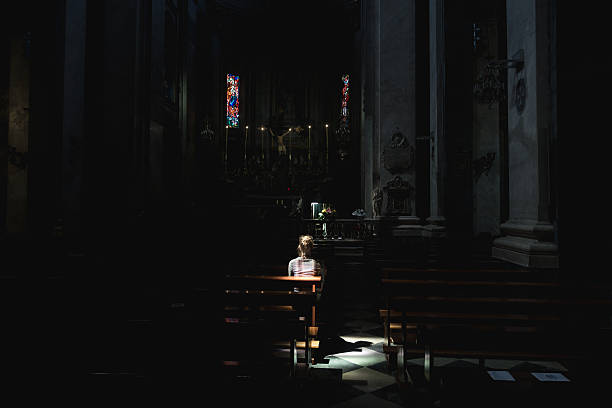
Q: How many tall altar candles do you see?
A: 6